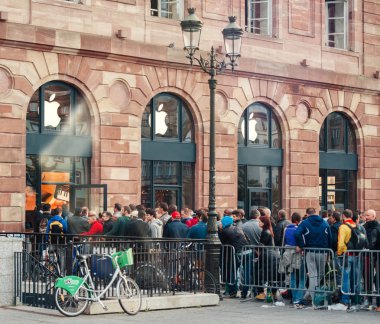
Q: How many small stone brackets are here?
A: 5